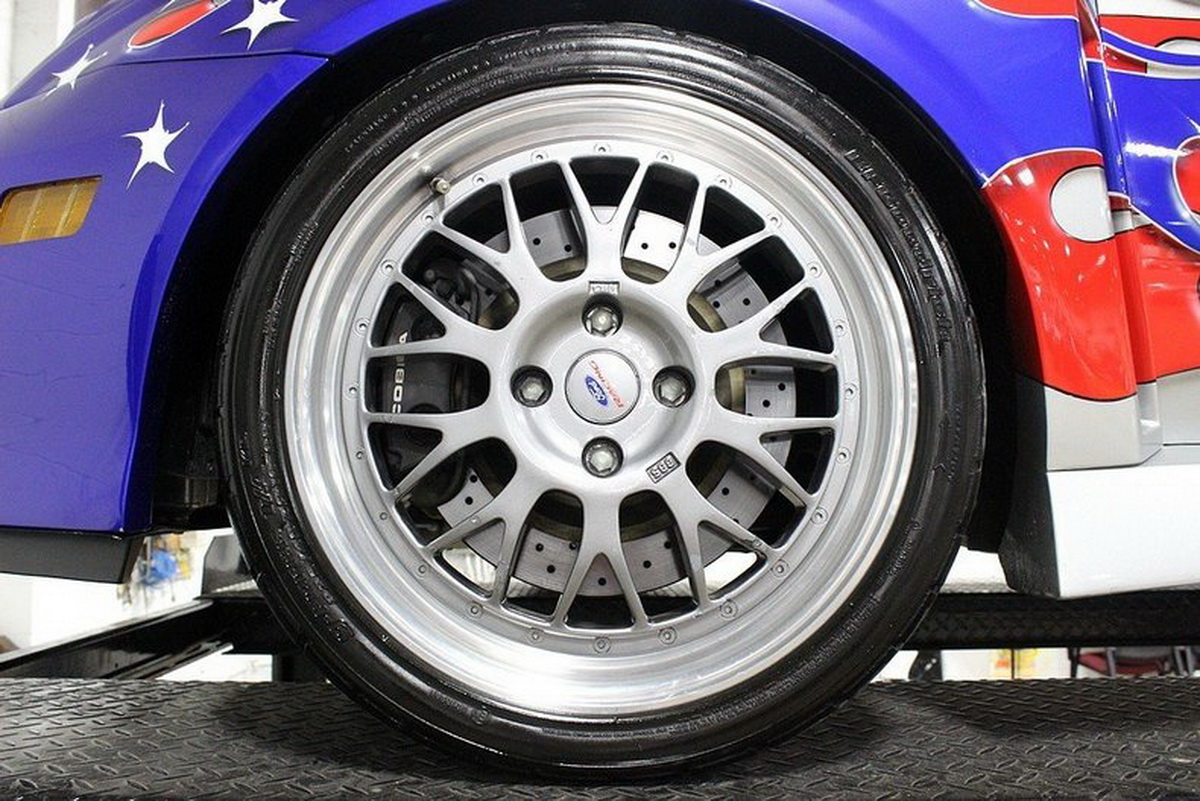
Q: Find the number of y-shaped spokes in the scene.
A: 10